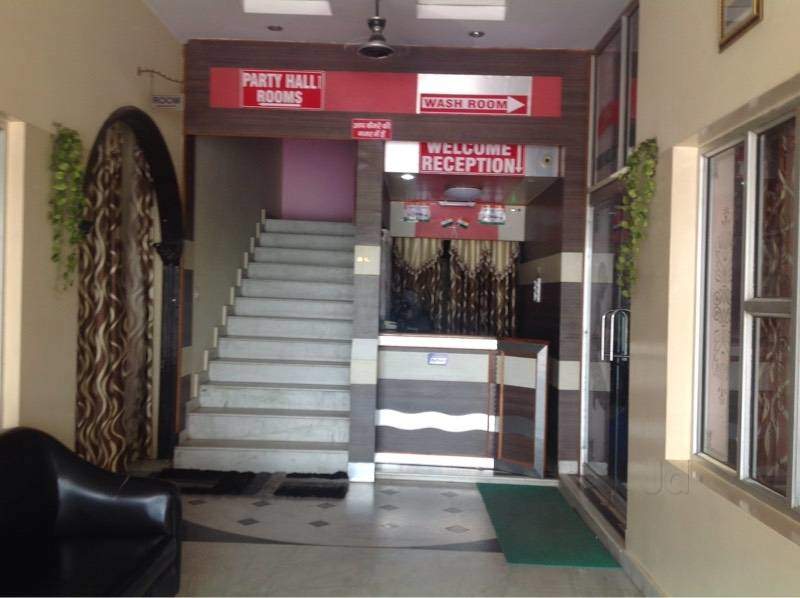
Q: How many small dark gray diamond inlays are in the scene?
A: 11